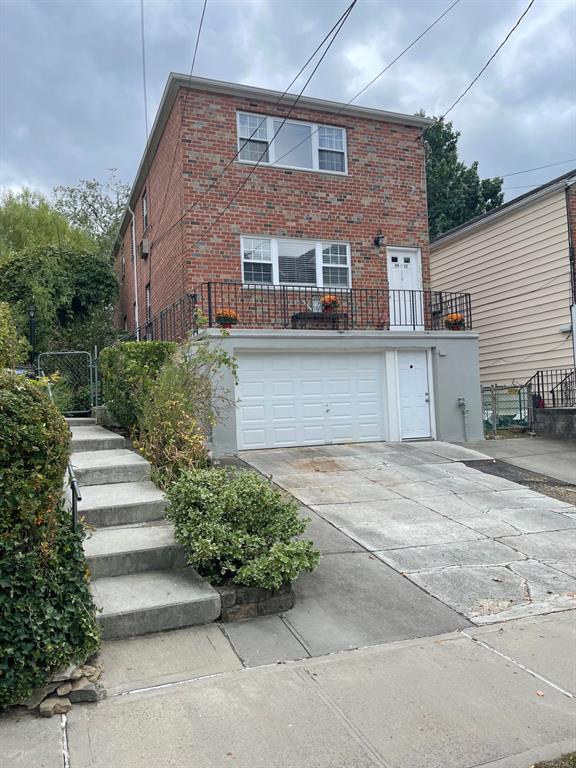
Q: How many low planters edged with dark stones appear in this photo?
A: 1